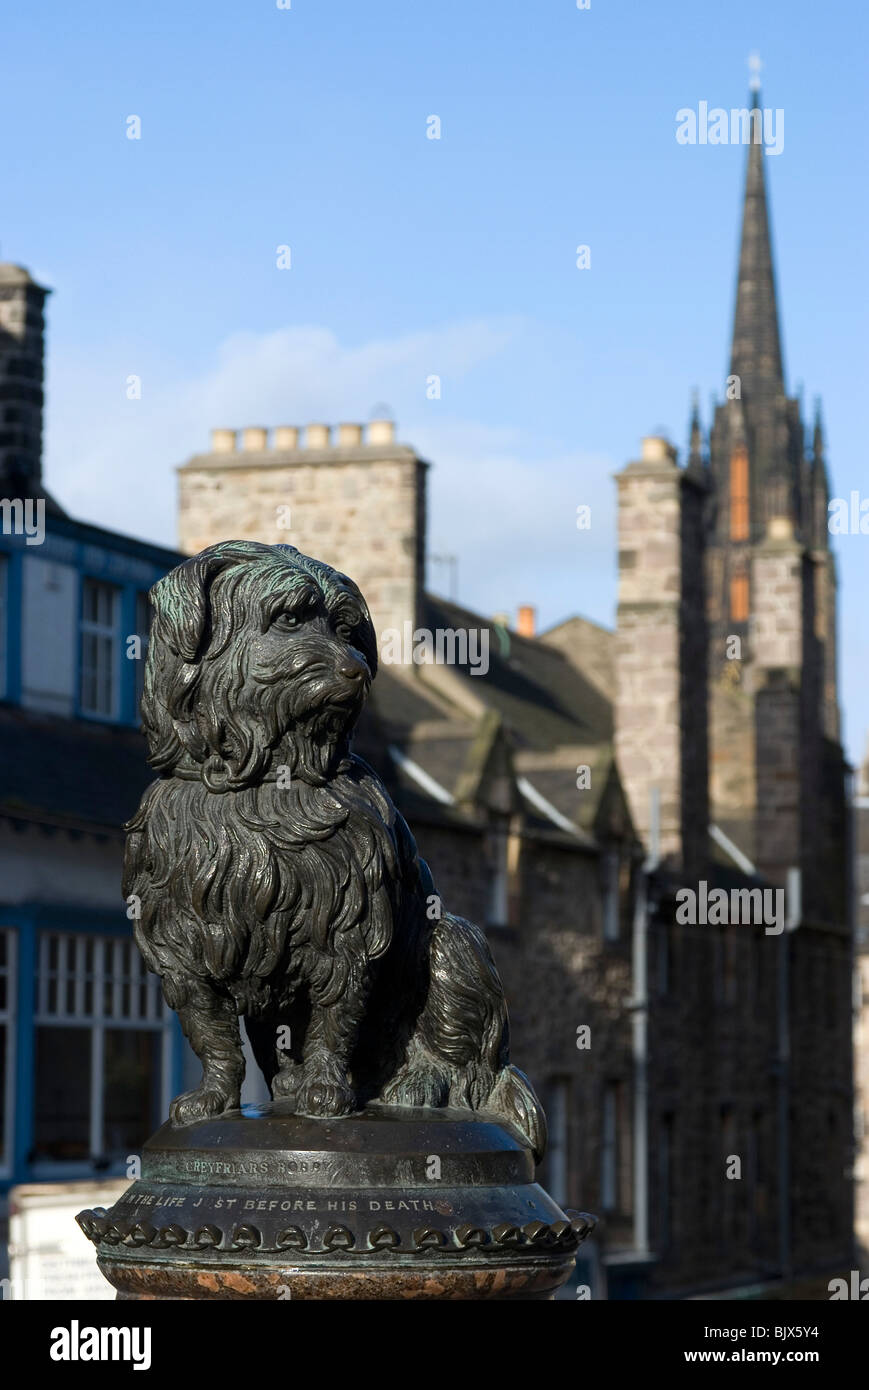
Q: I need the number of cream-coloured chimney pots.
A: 8